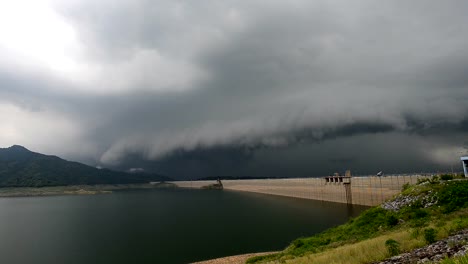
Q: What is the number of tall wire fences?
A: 0